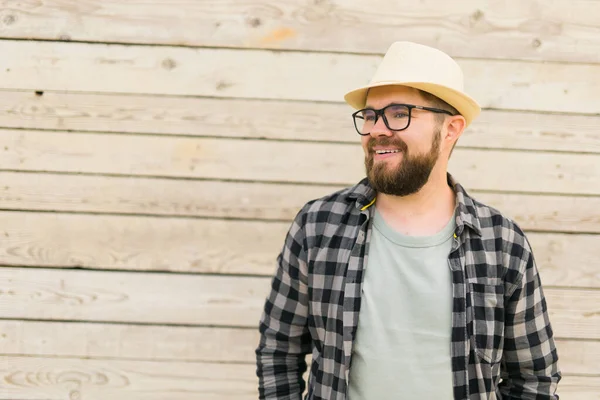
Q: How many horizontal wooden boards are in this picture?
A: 9